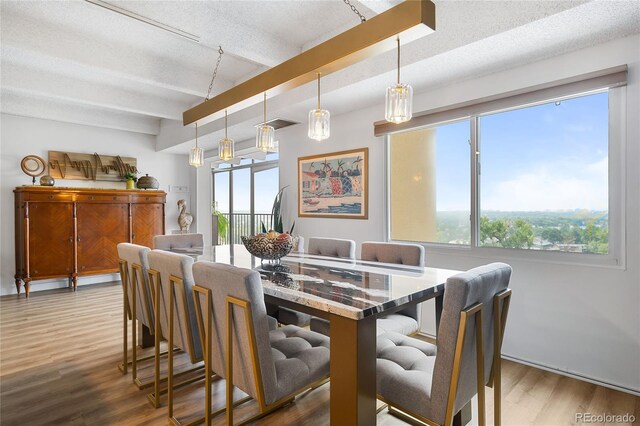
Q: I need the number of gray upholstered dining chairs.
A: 8